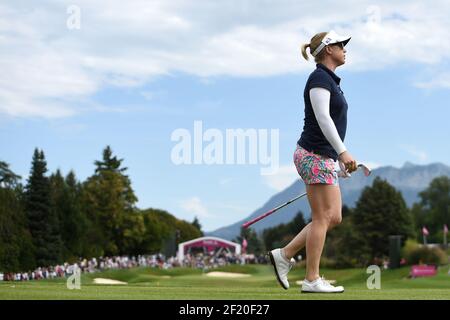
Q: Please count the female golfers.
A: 1